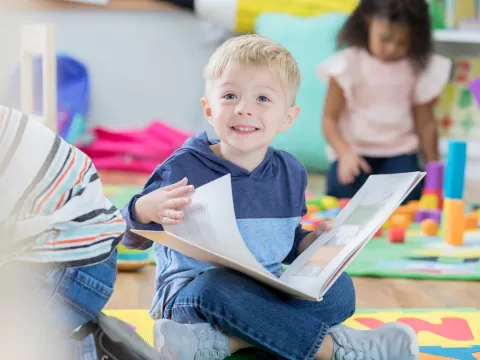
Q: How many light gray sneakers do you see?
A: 2